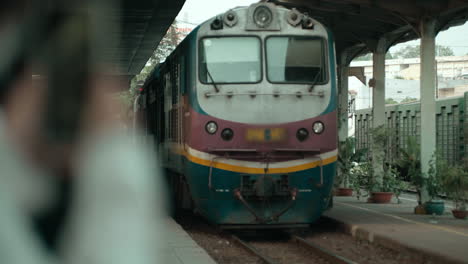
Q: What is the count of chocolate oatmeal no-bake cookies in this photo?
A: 0